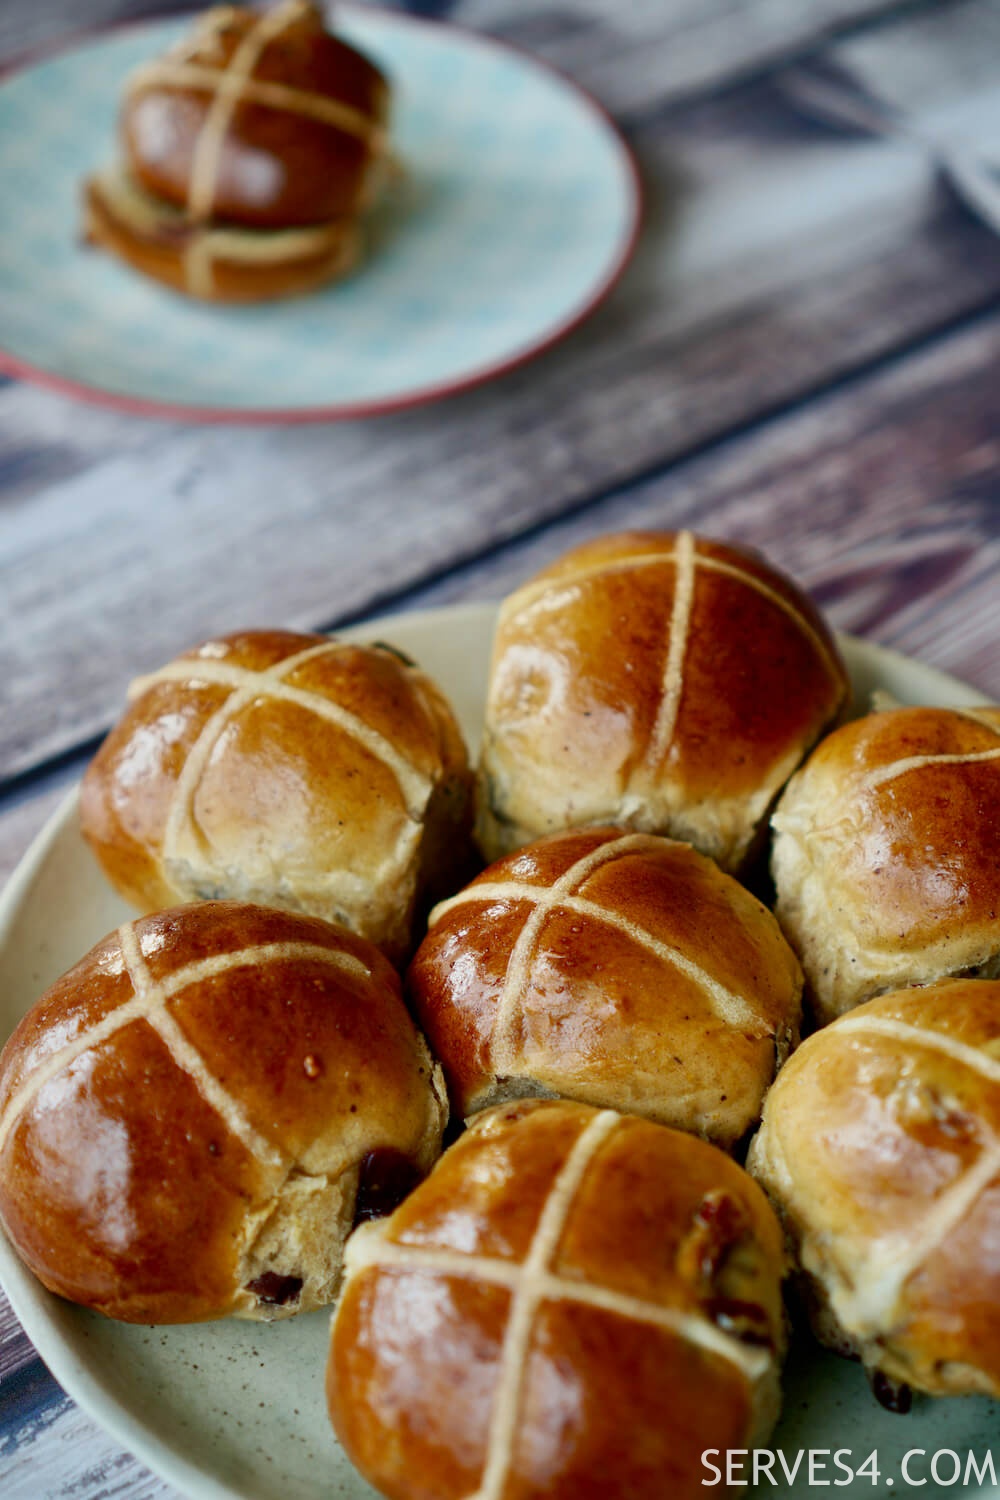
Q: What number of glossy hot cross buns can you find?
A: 8